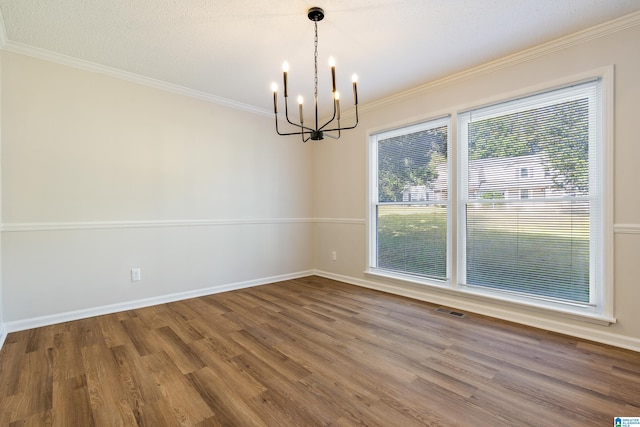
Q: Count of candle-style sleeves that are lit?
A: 6